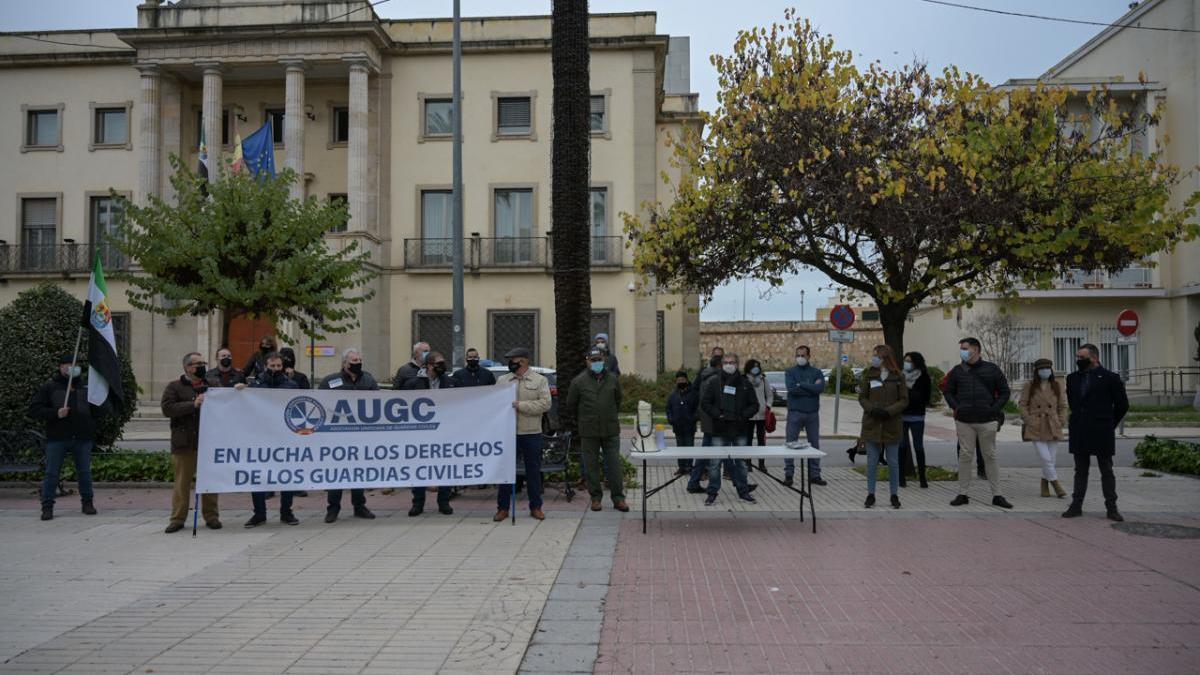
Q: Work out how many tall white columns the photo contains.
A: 4